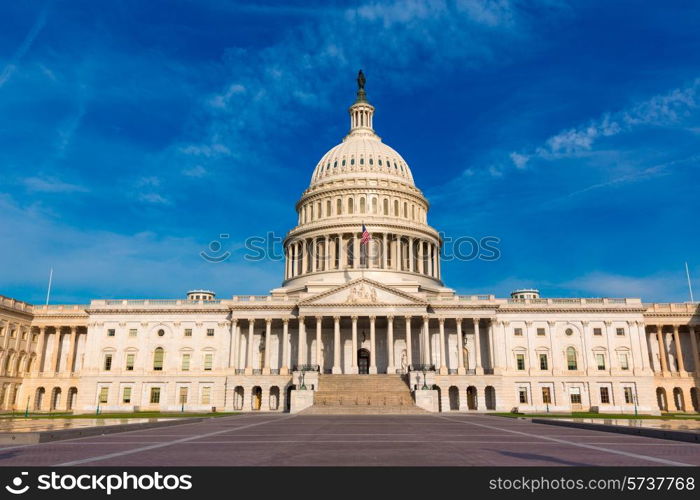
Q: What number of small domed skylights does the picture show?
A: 2